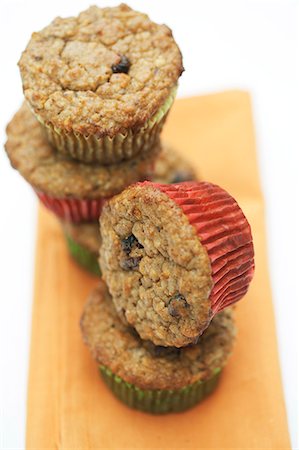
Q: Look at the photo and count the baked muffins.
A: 5